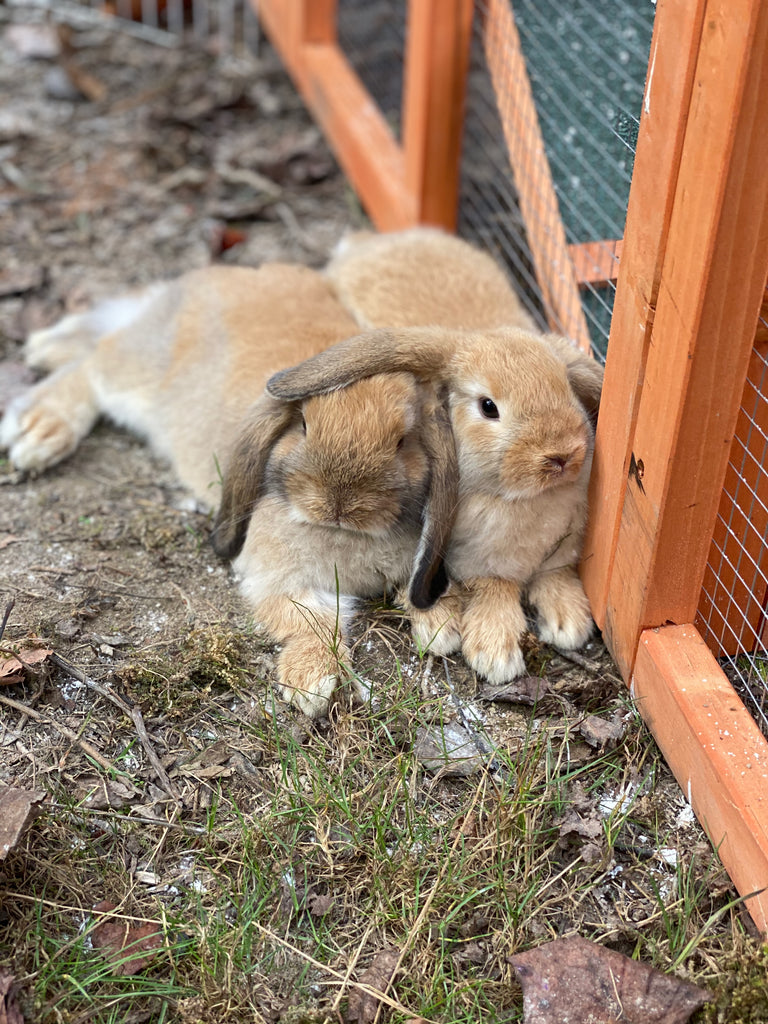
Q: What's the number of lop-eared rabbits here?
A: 2